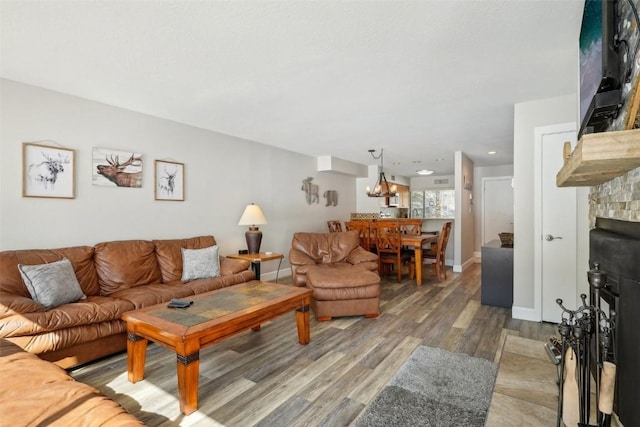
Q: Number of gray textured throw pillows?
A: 2